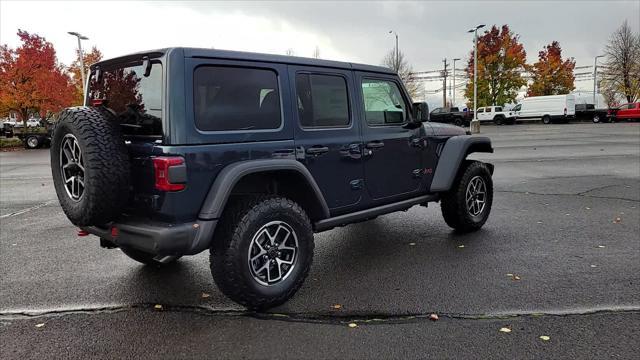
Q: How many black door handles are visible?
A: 2